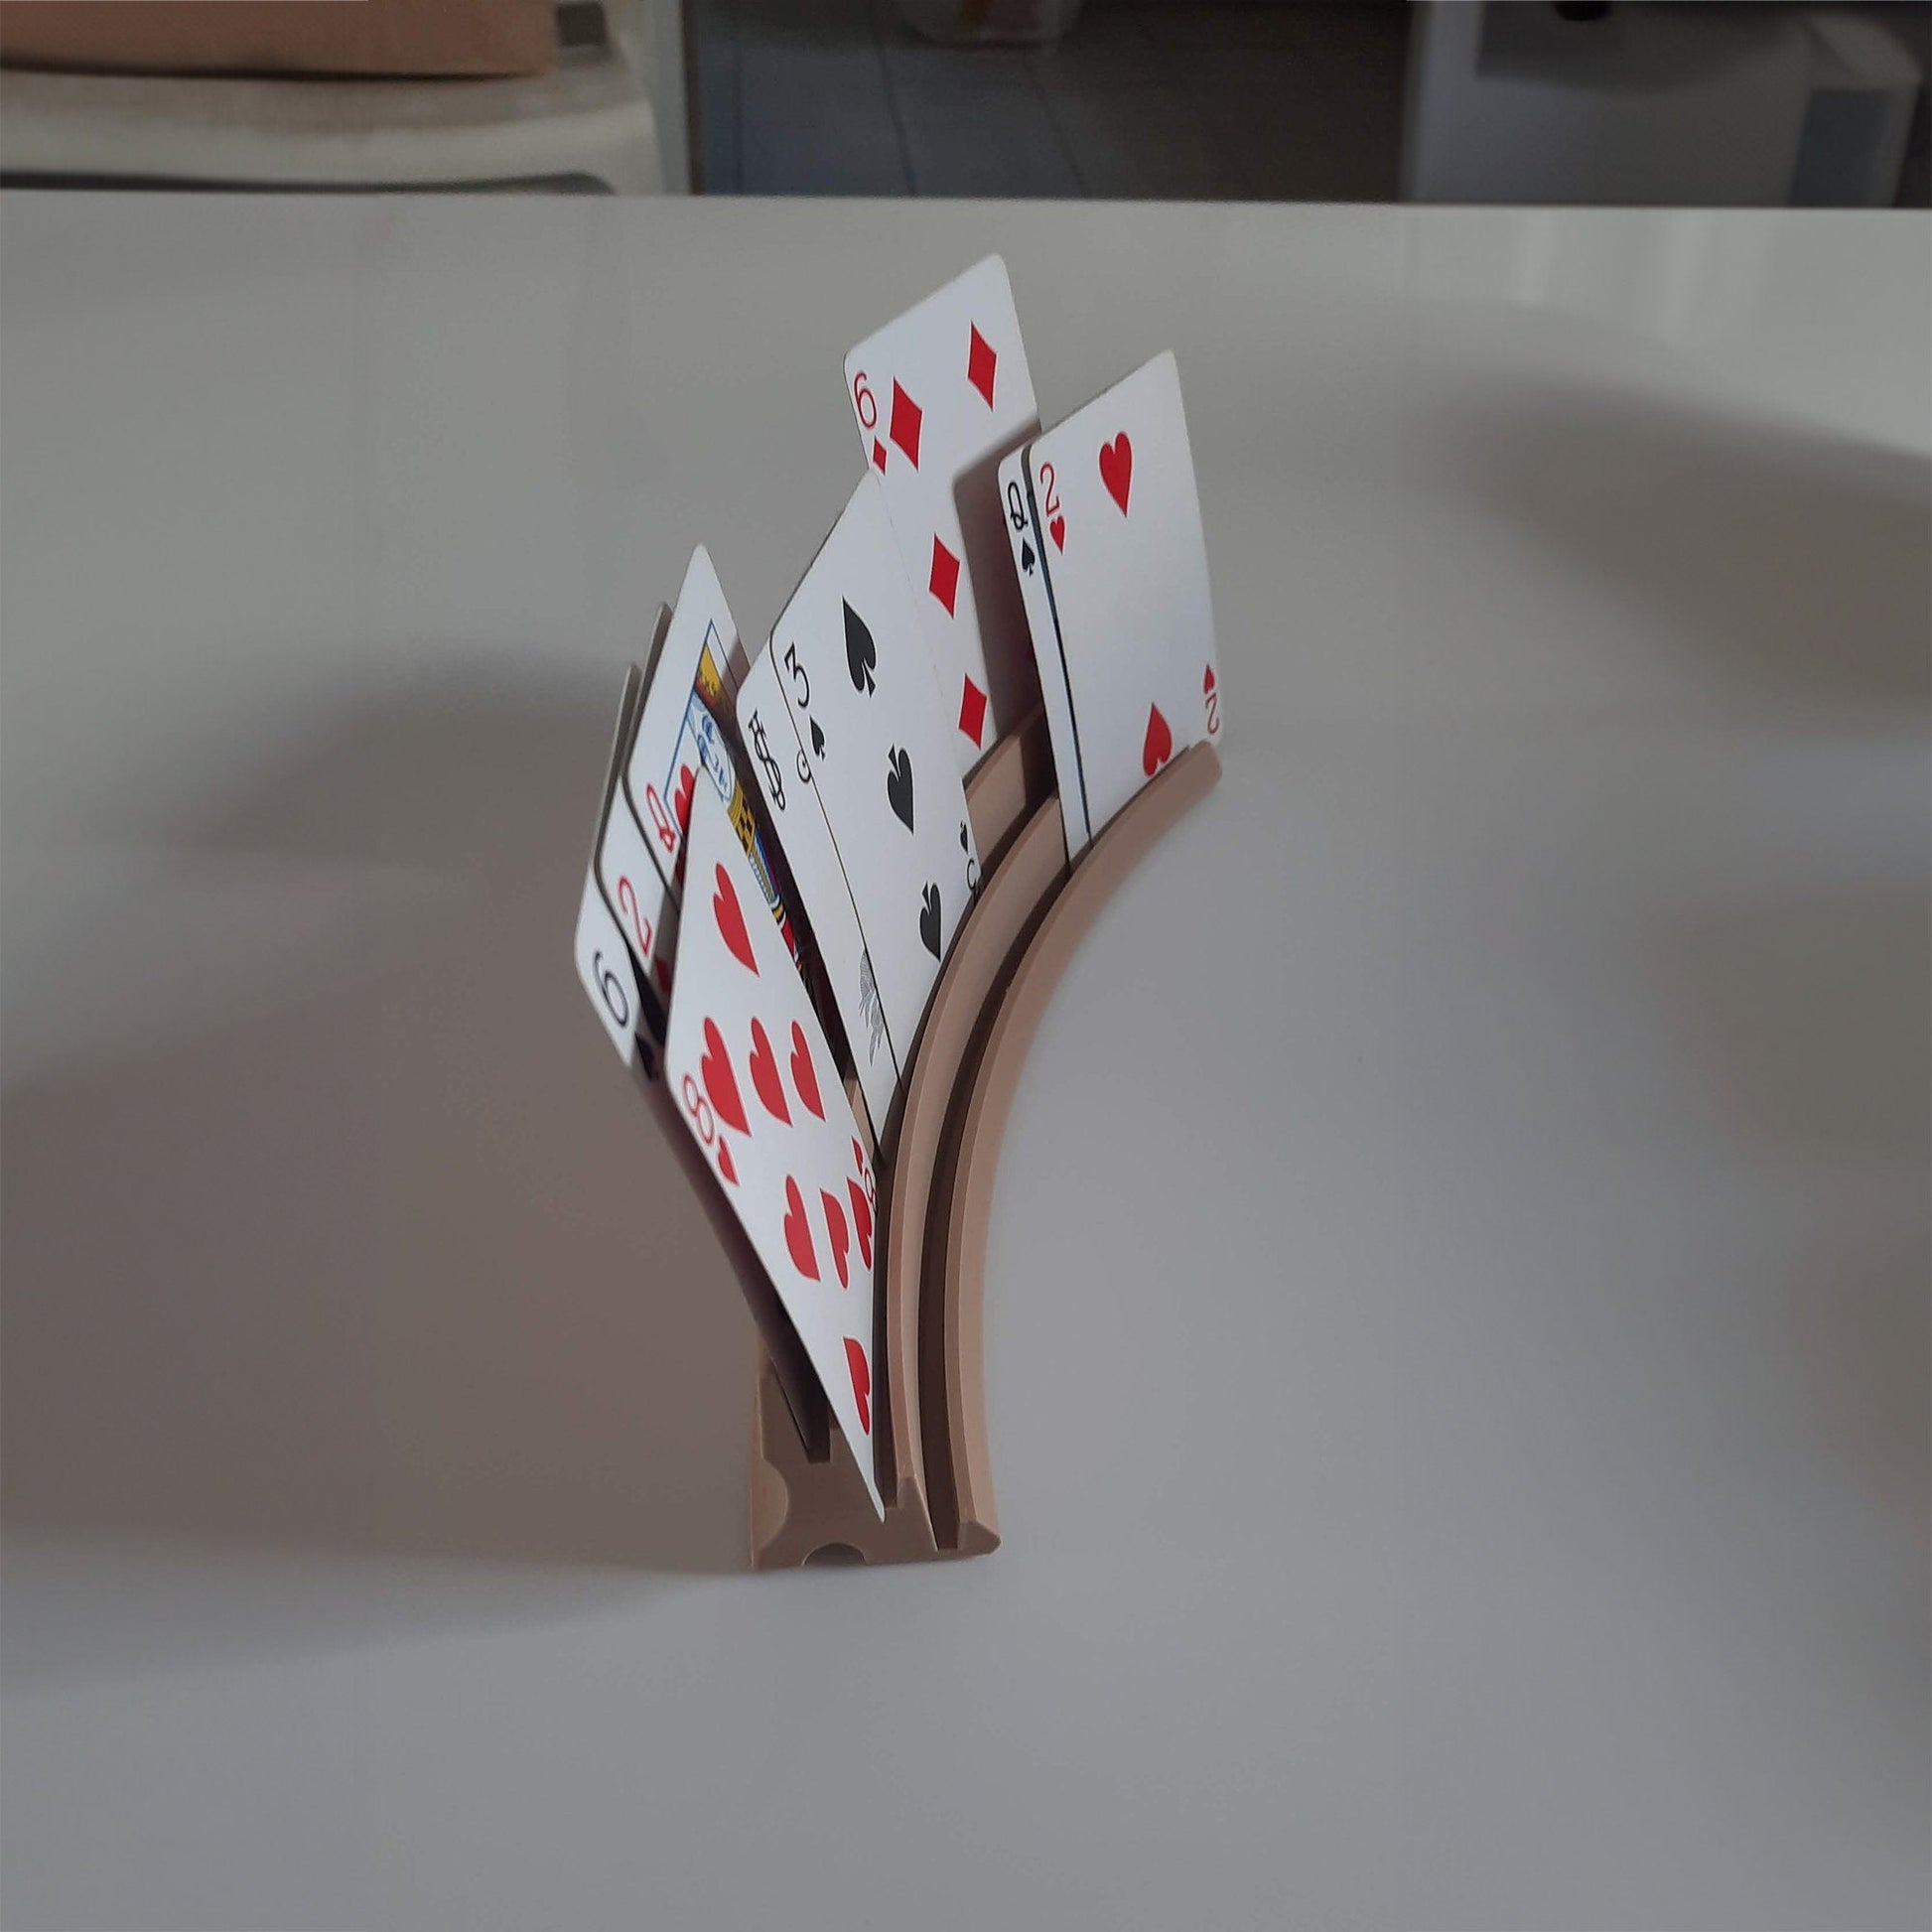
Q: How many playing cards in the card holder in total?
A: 9